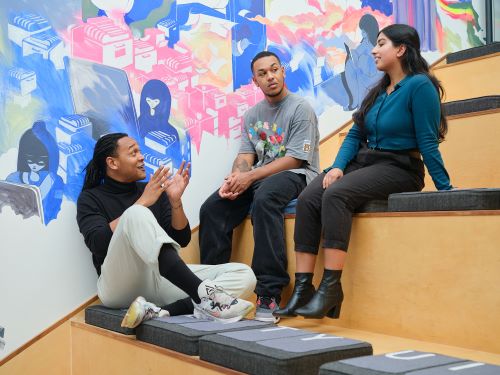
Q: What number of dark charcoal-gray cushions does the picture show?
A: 8